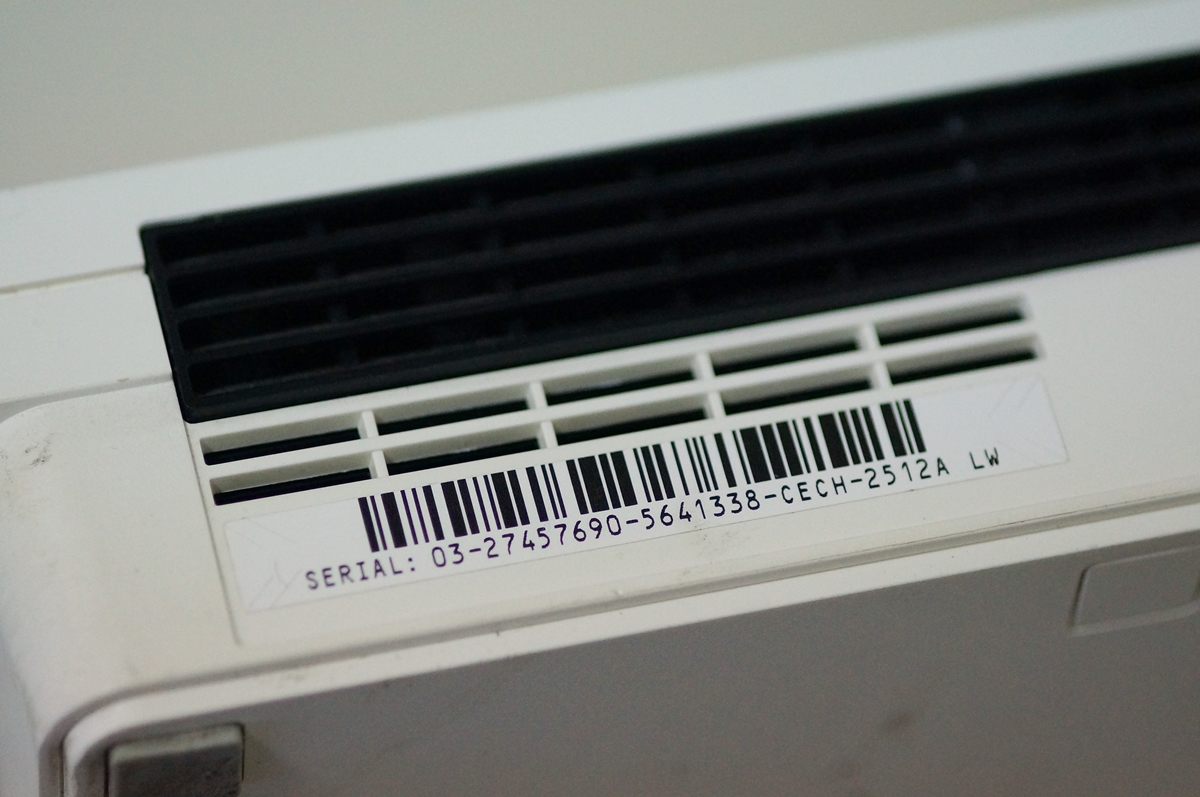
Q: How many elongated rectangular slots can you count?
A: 10